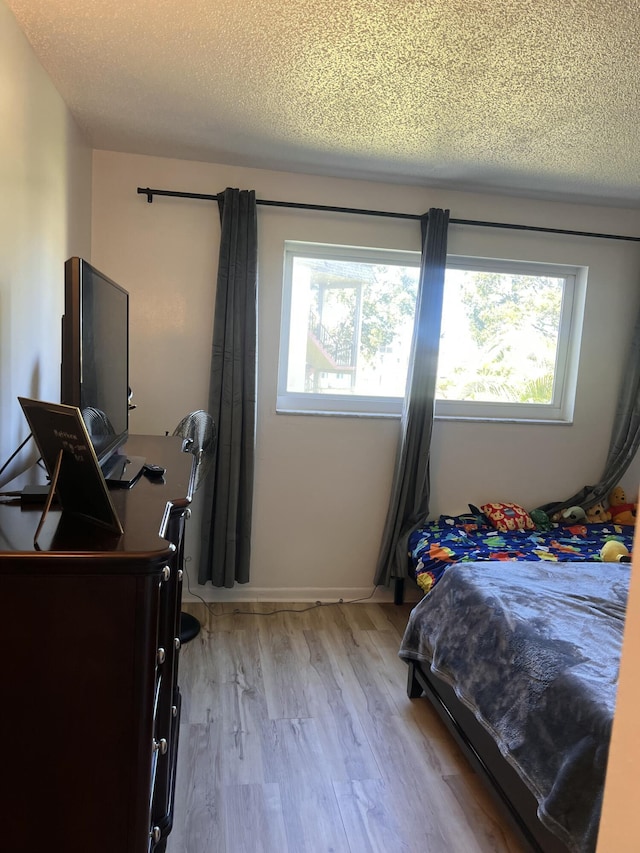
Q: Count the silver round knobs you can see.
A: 8